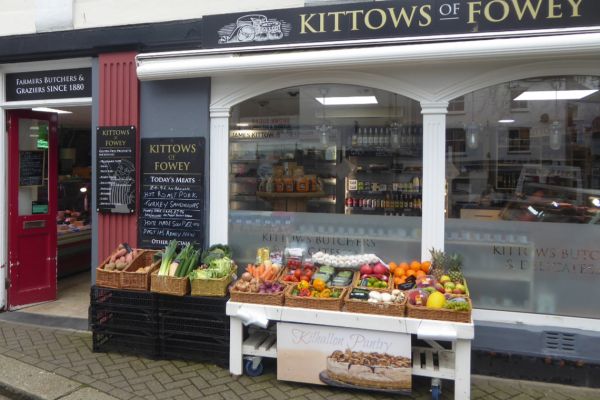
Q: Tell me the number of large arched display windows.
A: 2